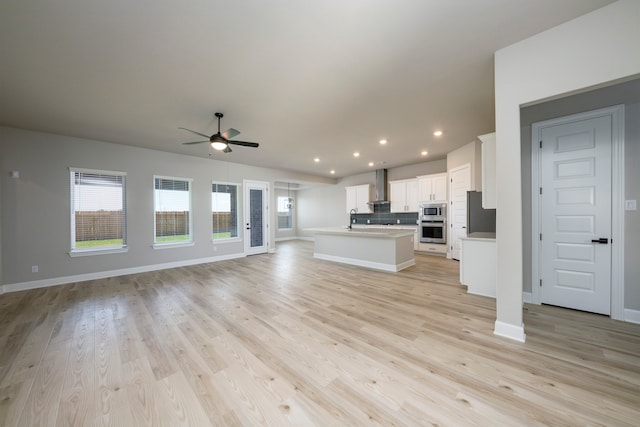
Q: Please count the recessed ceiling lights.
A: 7